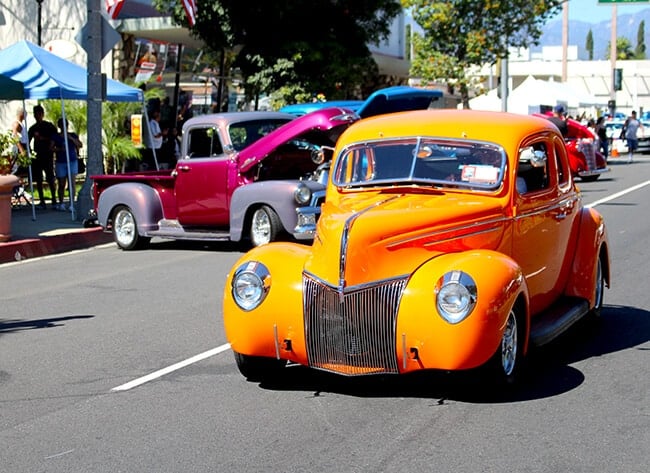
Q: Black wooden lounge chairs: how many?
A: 0